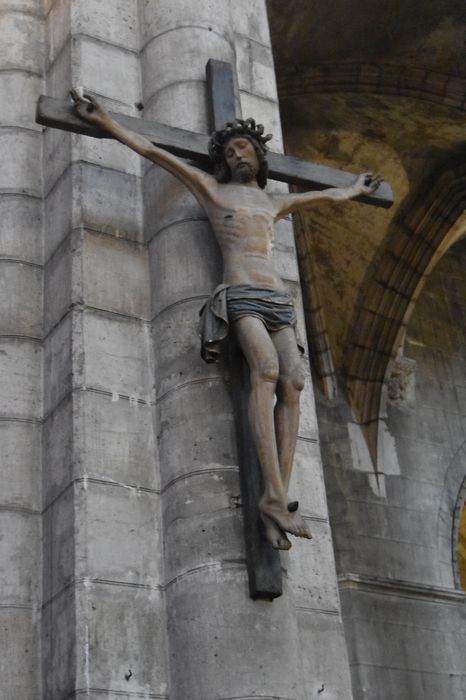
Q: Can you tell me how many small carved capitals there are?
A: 1